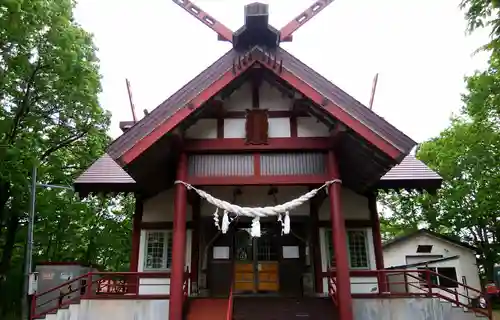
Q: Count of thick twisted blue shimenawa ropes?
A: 0